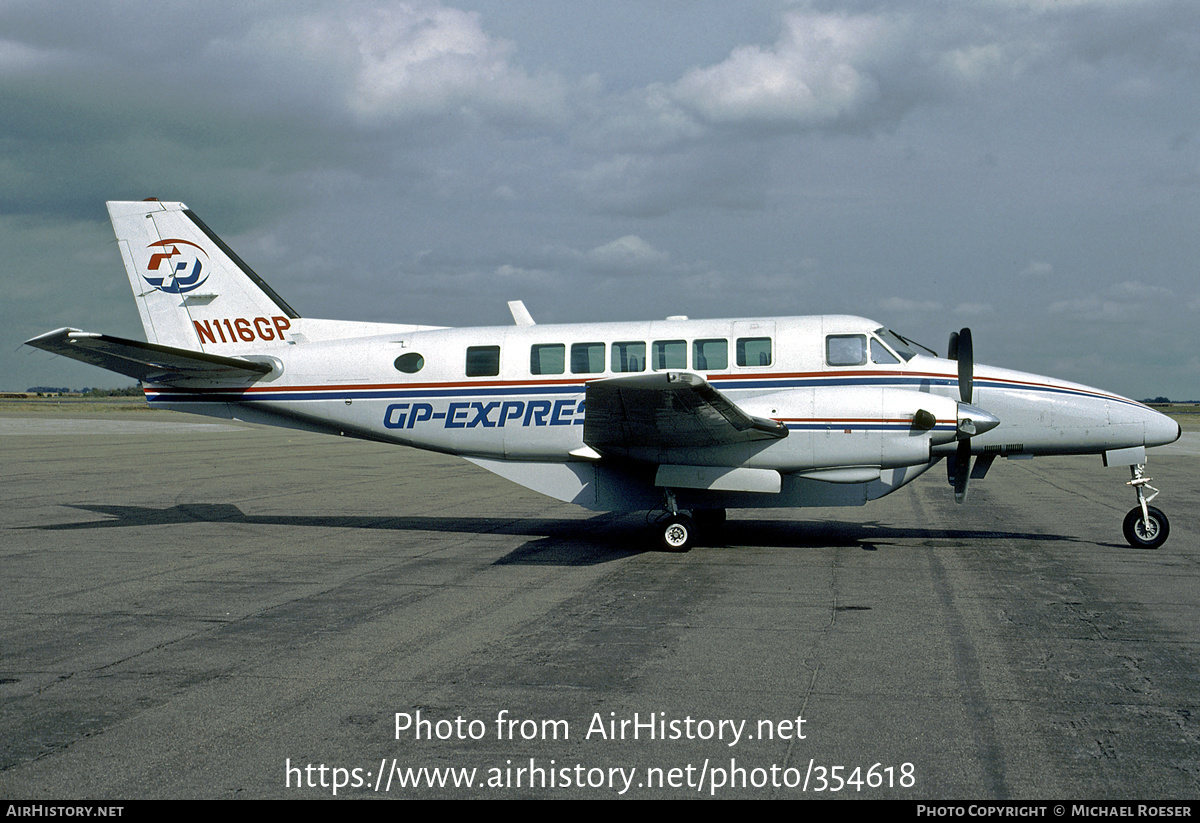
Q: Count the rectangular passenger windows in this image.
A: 7